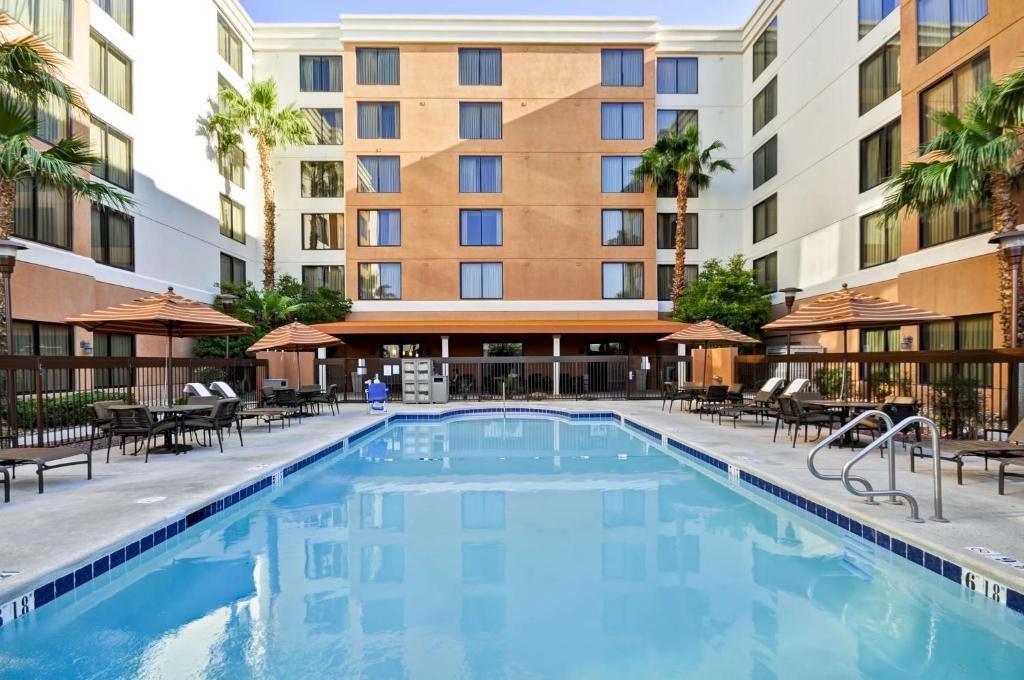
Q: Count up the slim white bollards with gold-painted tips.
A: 0